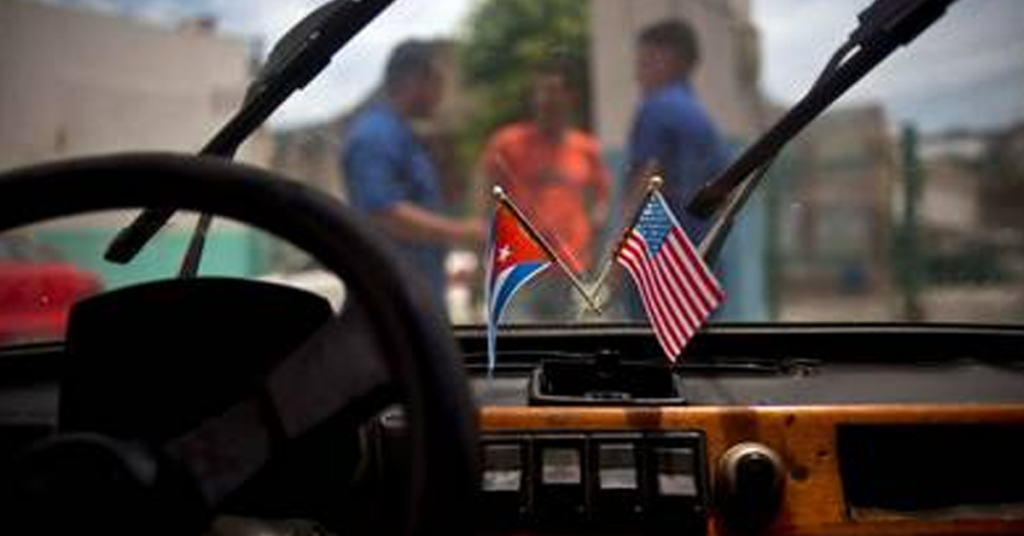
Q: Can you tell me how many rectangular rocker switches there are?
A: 4